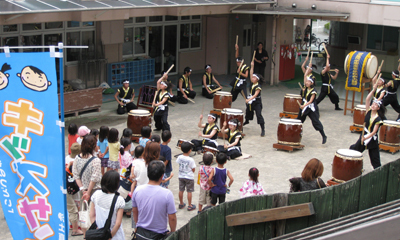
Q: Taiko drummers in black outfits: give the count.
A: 15